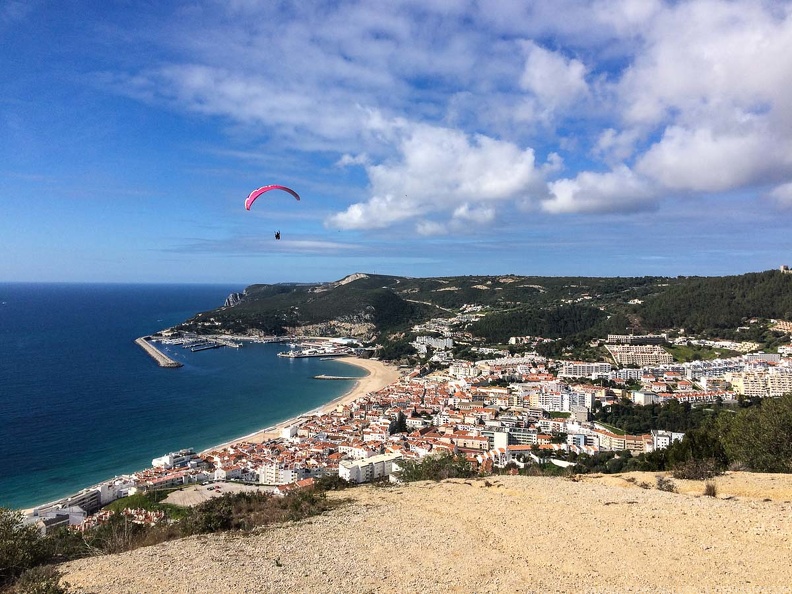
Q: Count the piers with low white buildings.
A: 1